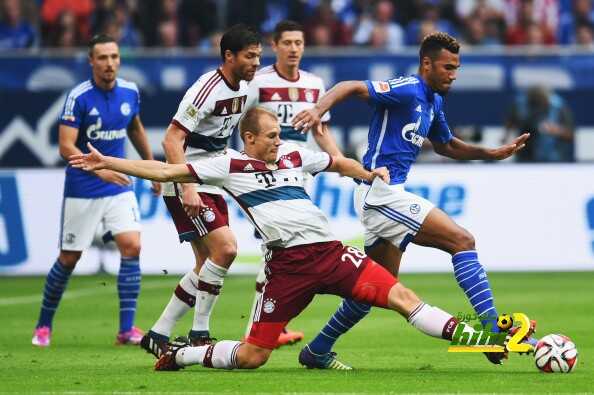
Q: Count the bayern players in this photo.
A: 3